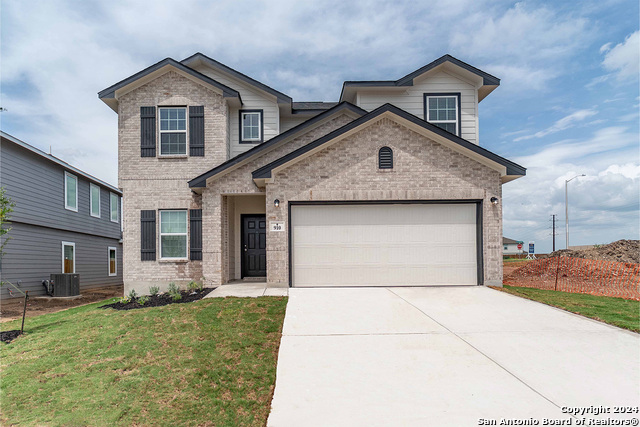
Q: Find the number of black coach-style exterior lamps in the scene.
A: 2